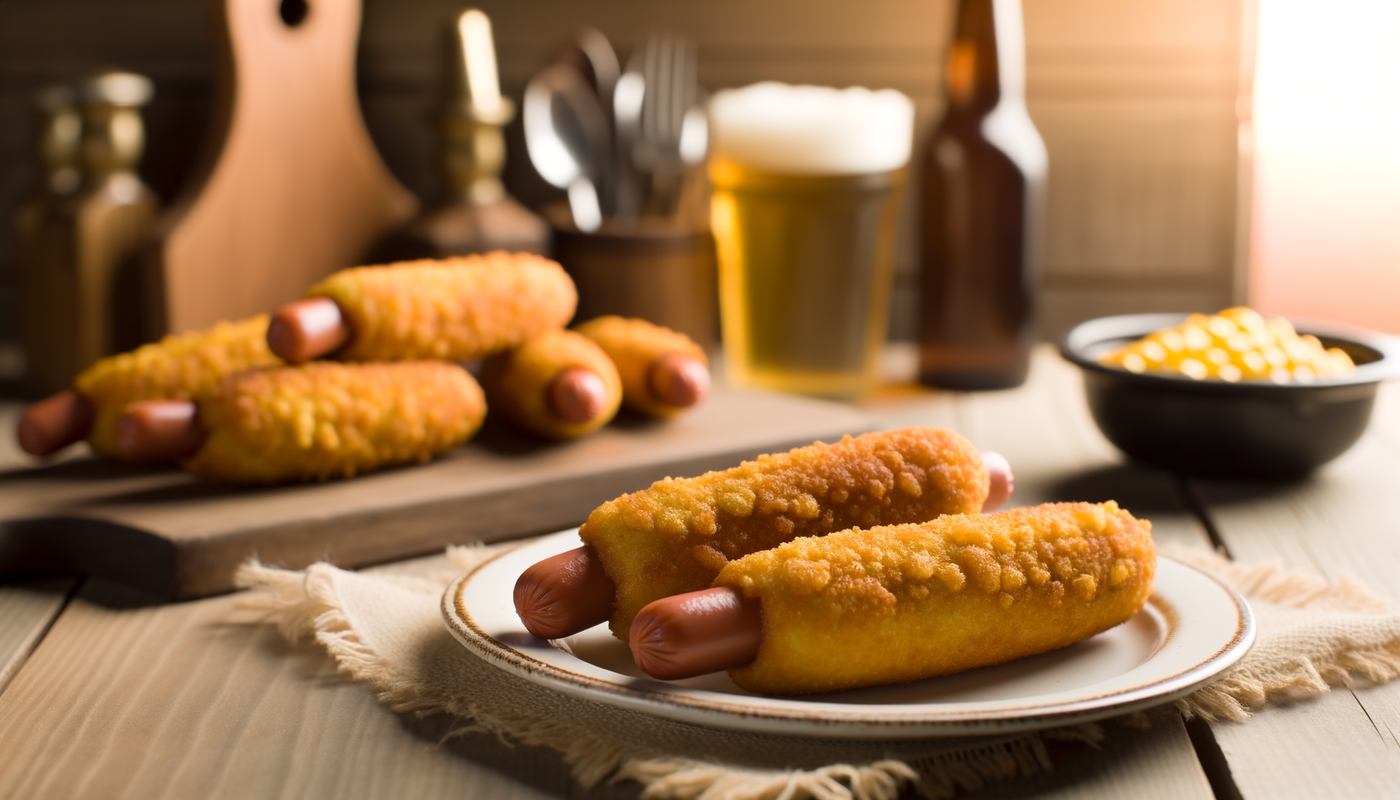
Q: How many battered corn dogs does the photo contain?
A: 7